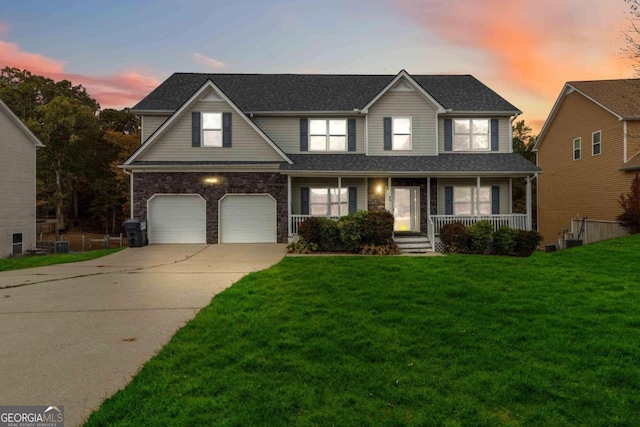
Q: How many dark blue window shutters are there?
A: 11